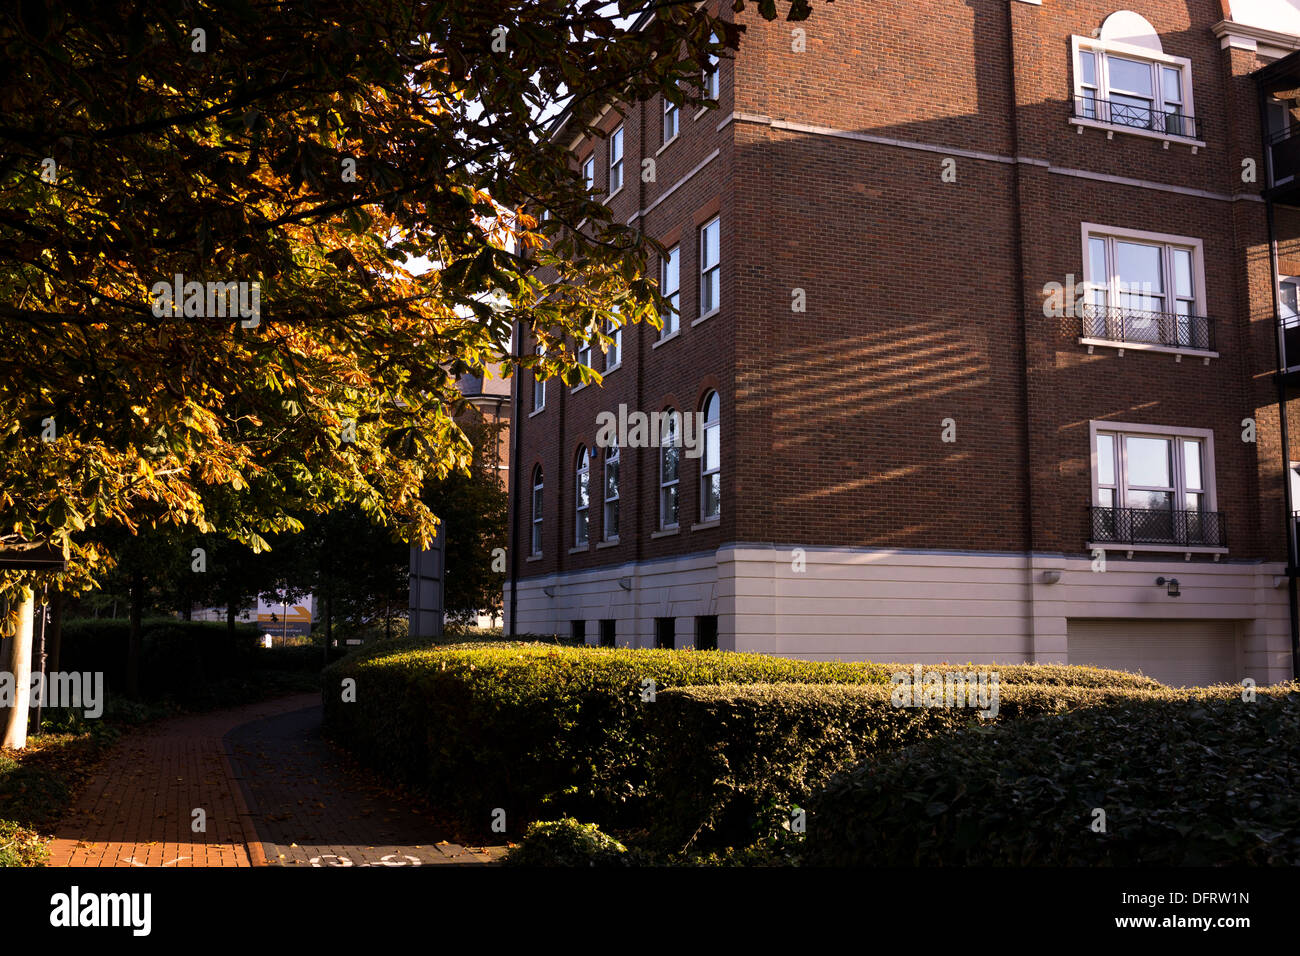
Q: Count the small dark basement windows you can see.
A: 4